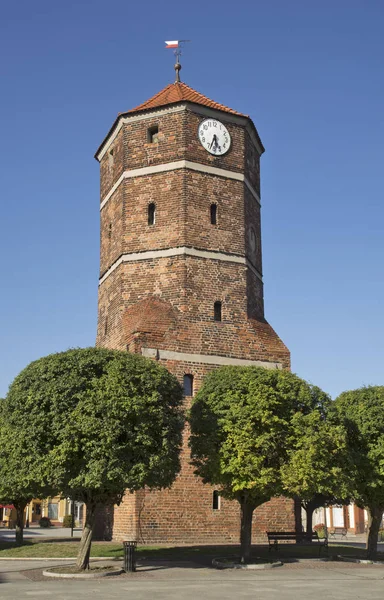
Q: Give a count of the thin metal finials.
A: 1